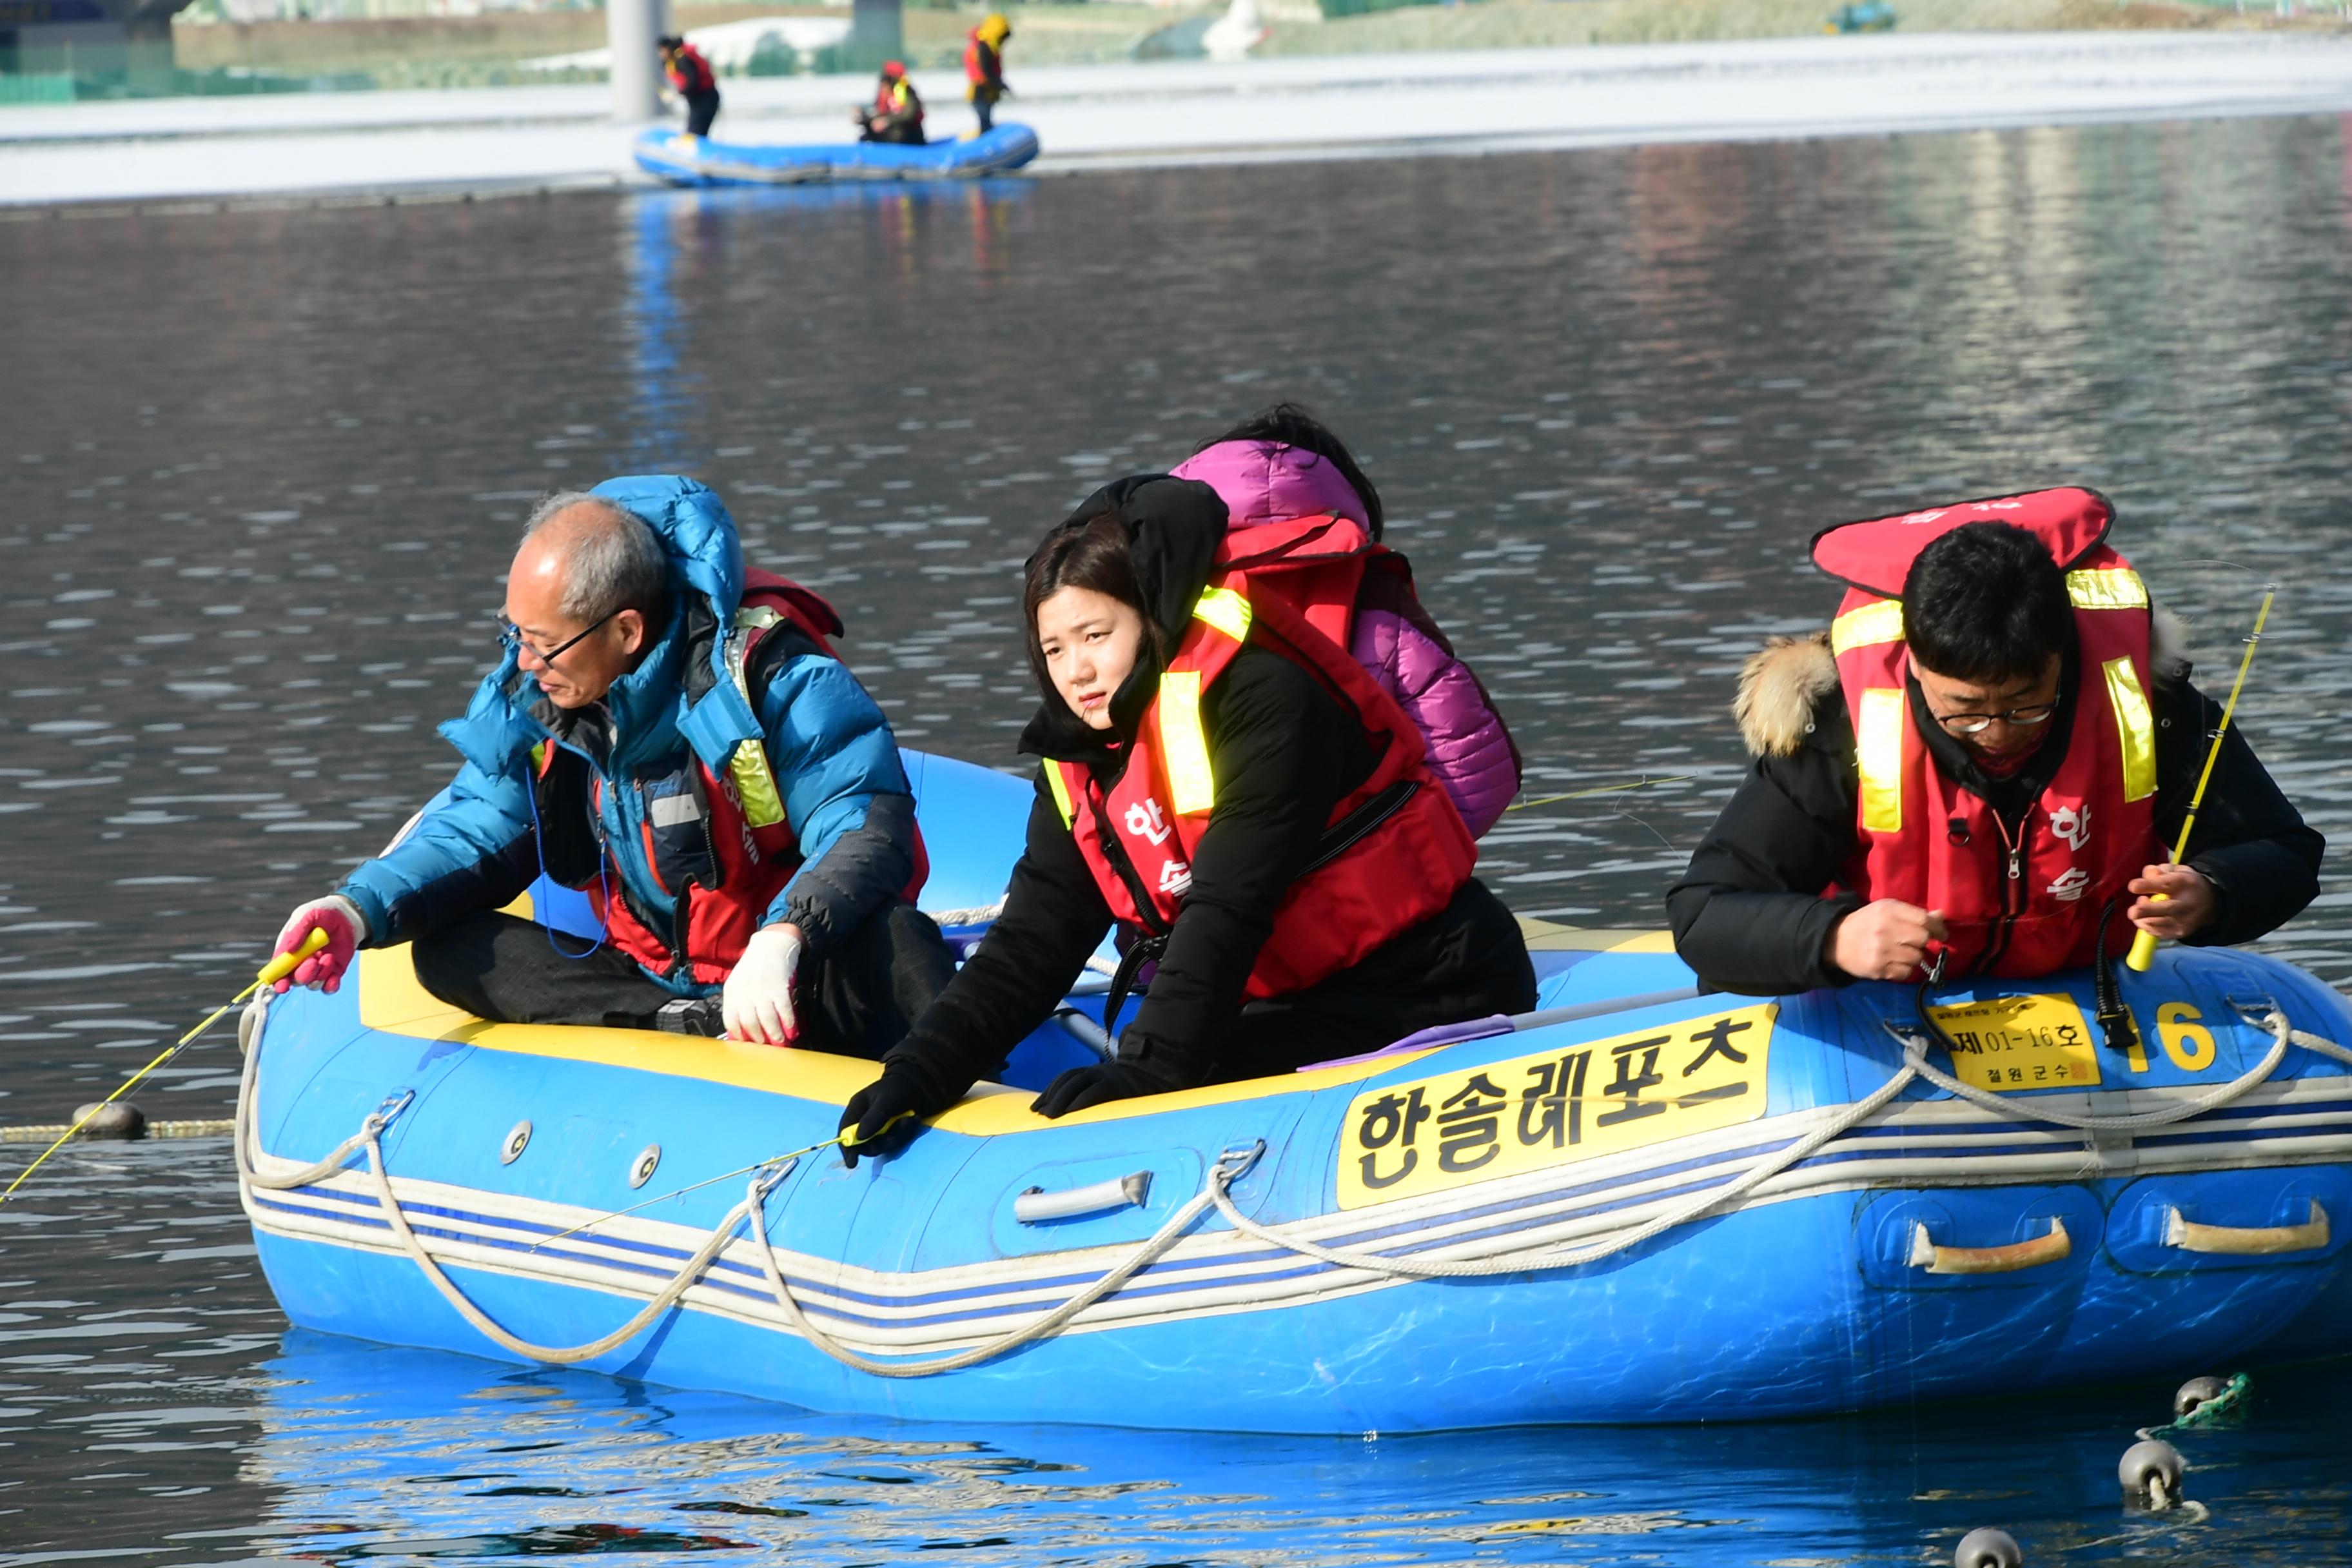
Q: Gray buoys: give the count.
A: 4